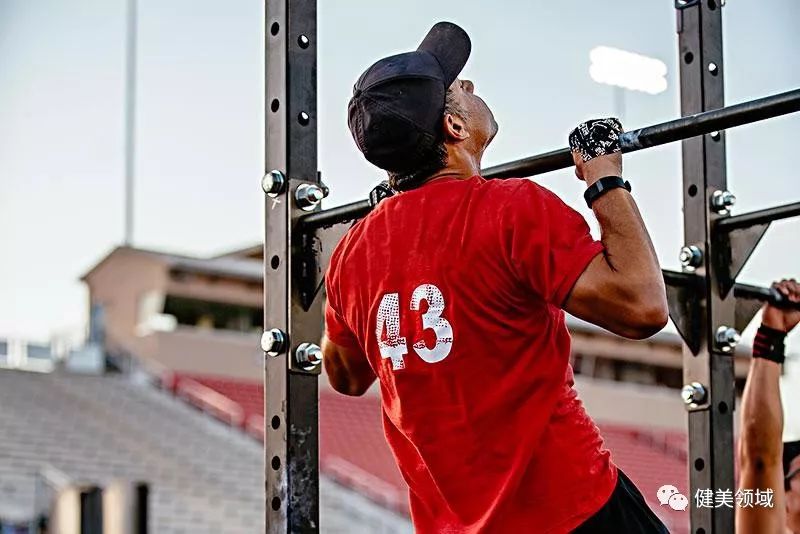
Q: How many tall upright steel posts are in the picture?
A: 2